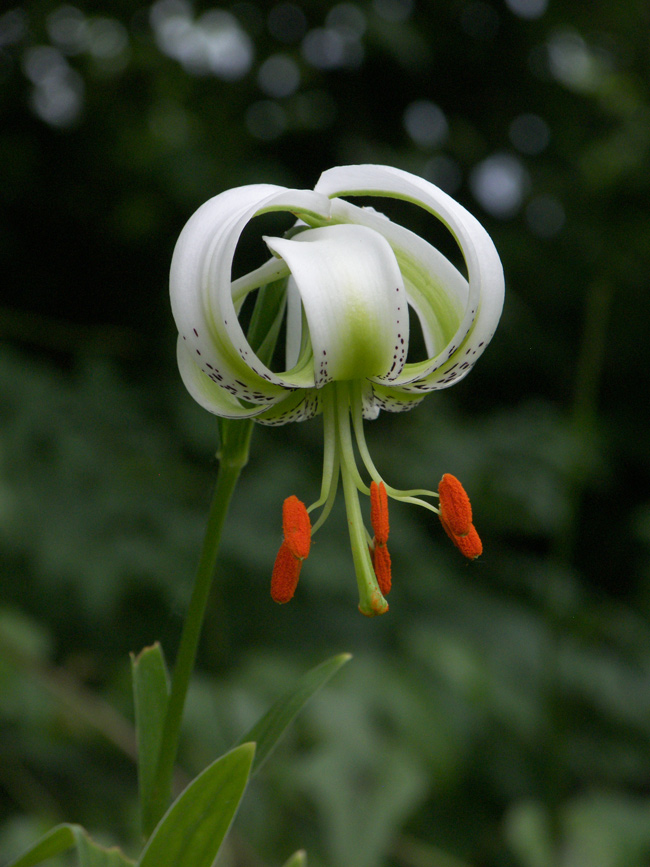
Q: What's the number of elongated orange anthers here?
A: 6